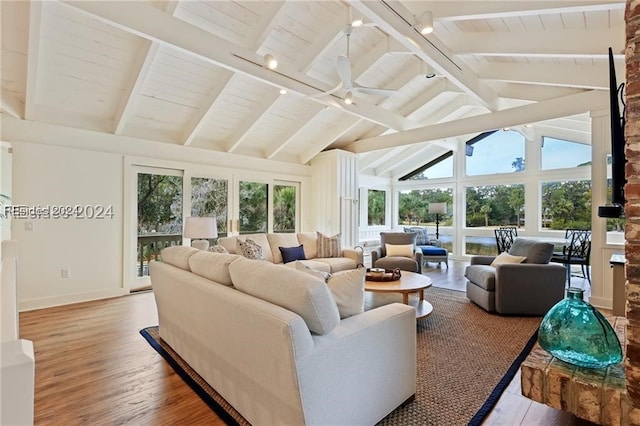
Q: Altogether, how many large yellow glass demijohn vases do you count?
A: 0